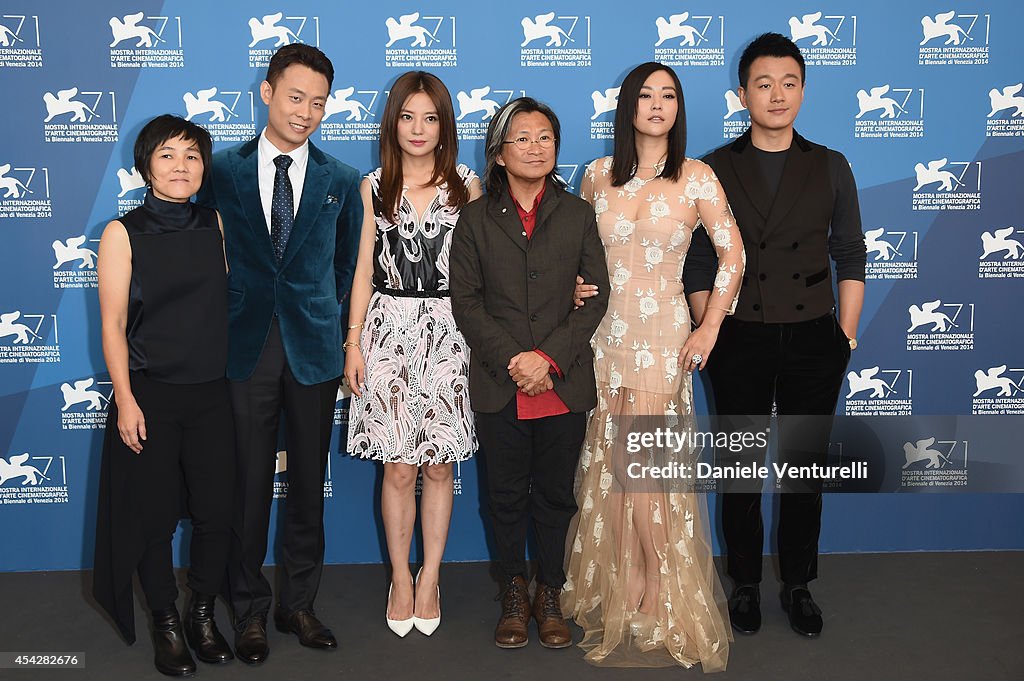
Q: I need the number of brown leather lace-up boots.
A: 2